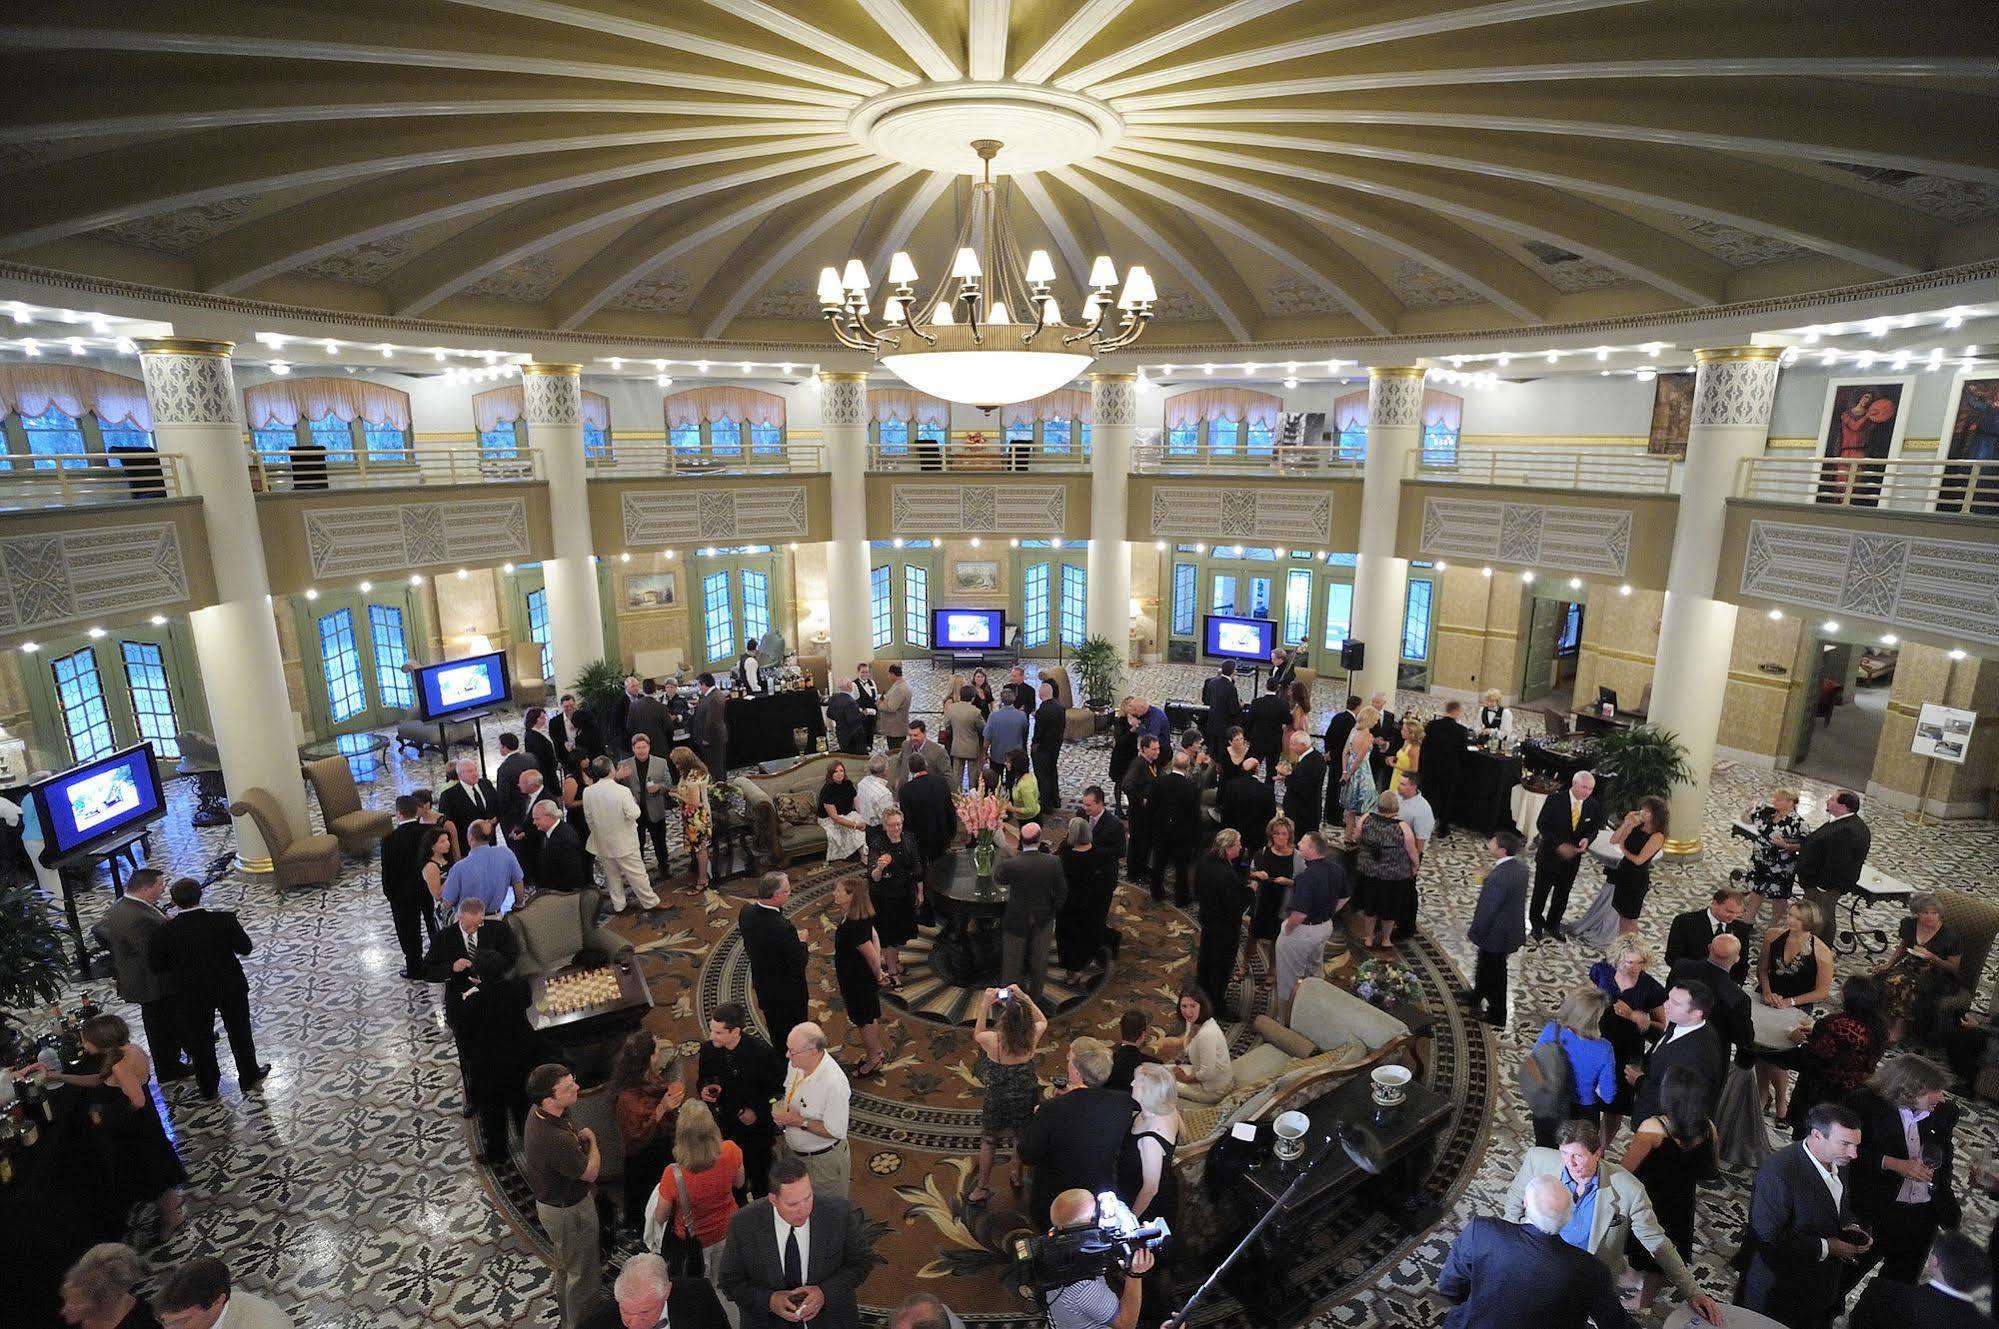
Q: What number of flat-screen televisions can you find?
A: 4